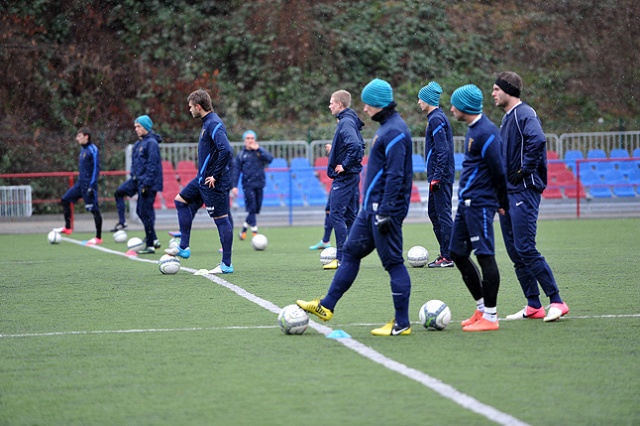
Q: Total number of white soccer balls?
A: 10